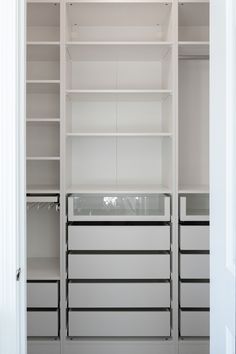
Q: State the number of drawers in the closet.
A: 12